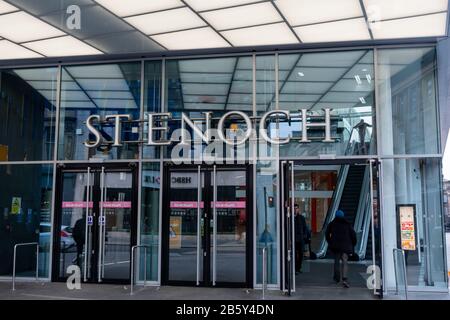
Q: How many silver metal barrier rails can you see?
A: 4